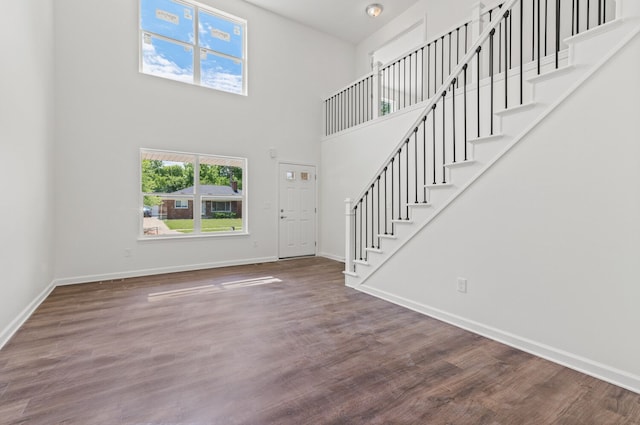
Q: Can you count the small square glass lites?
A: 2